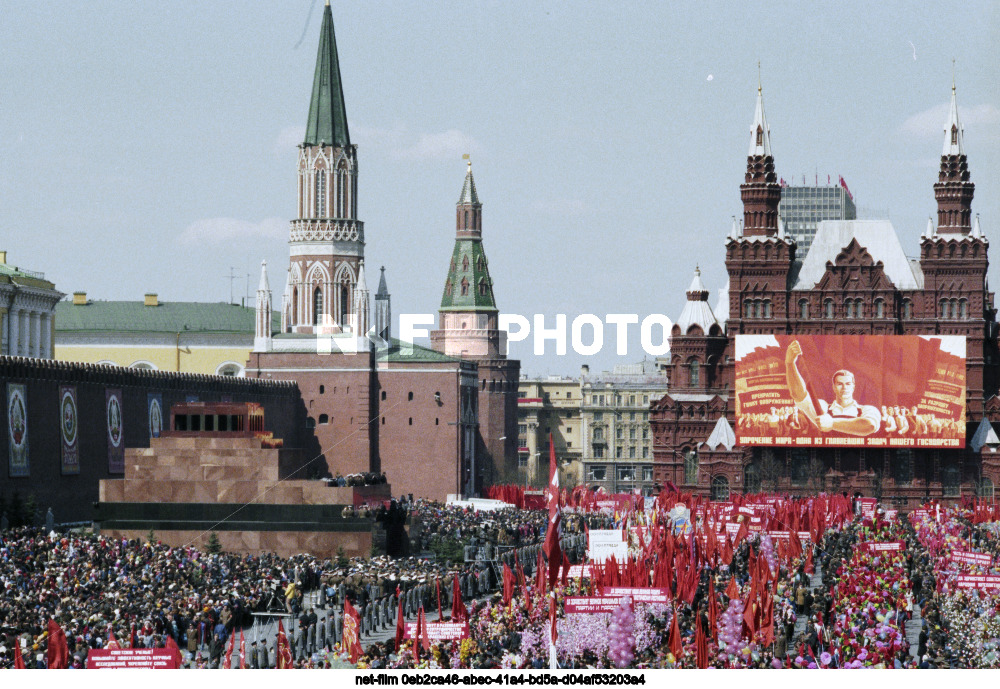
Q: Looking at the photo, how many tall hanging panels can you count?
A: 4